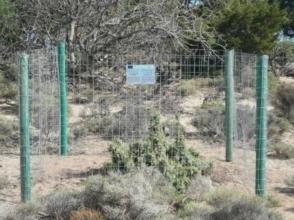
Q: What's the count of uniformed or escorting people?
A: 0